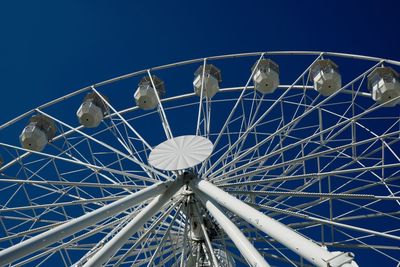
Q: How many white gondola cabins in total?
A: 7